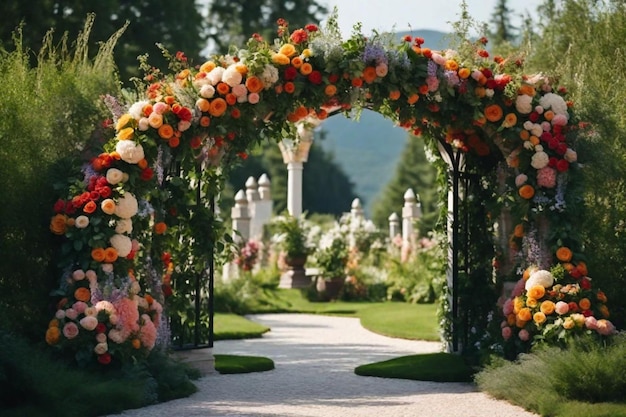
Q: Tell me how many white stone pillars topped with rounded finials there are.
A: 6